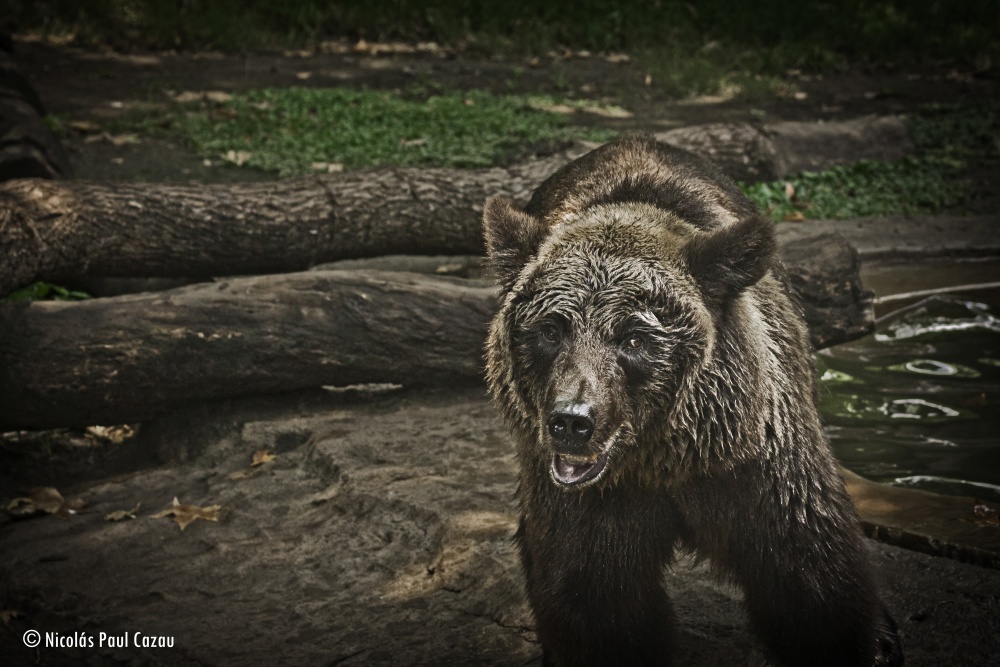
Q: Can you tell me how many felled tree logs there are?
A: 2